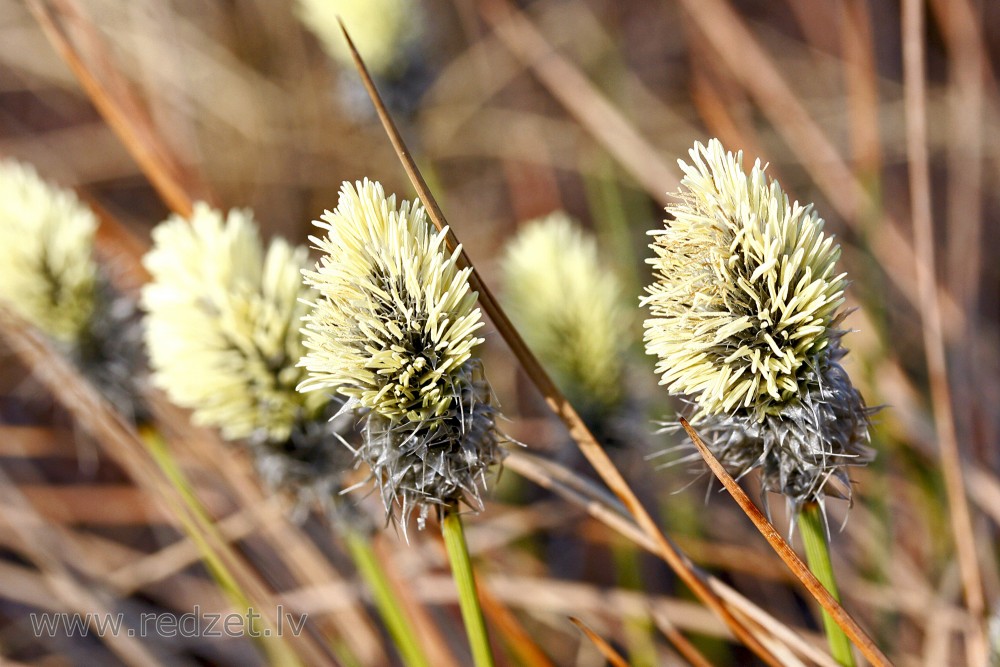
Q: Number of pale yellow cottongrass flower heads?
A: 6